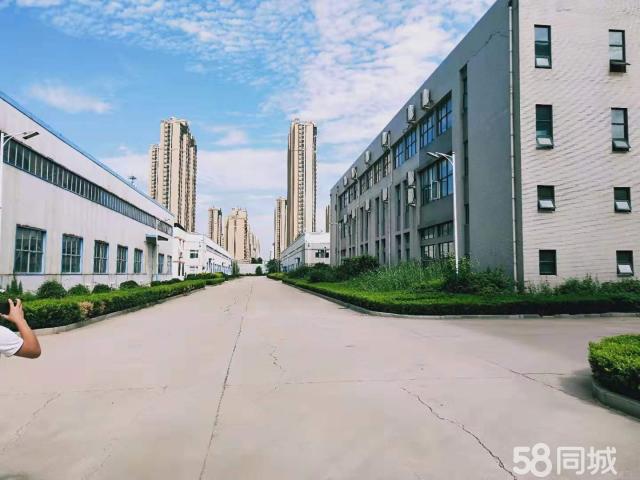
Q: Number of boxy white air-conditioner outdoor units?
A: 12